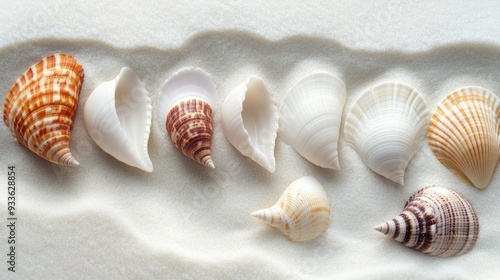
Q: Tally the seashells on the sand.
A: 9